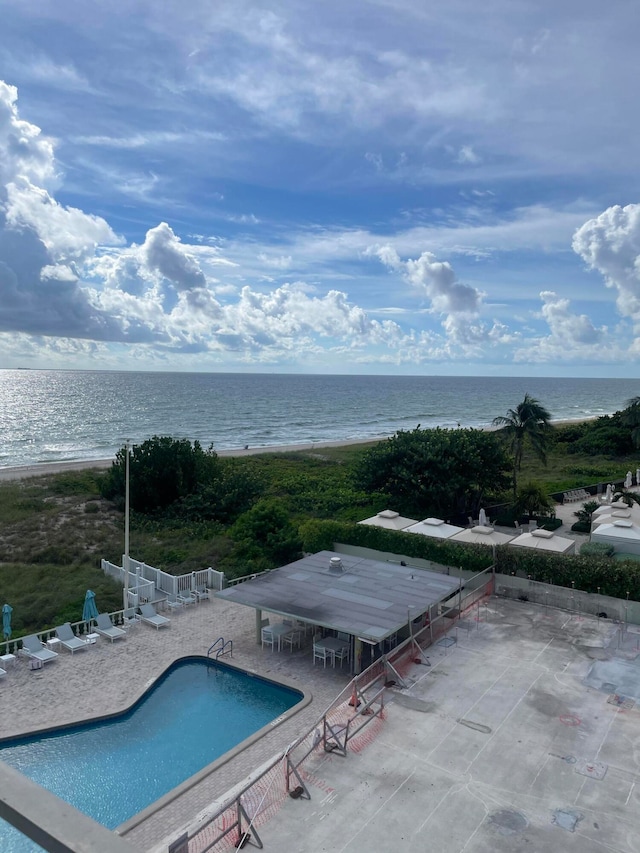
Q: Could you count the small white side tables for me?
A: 3